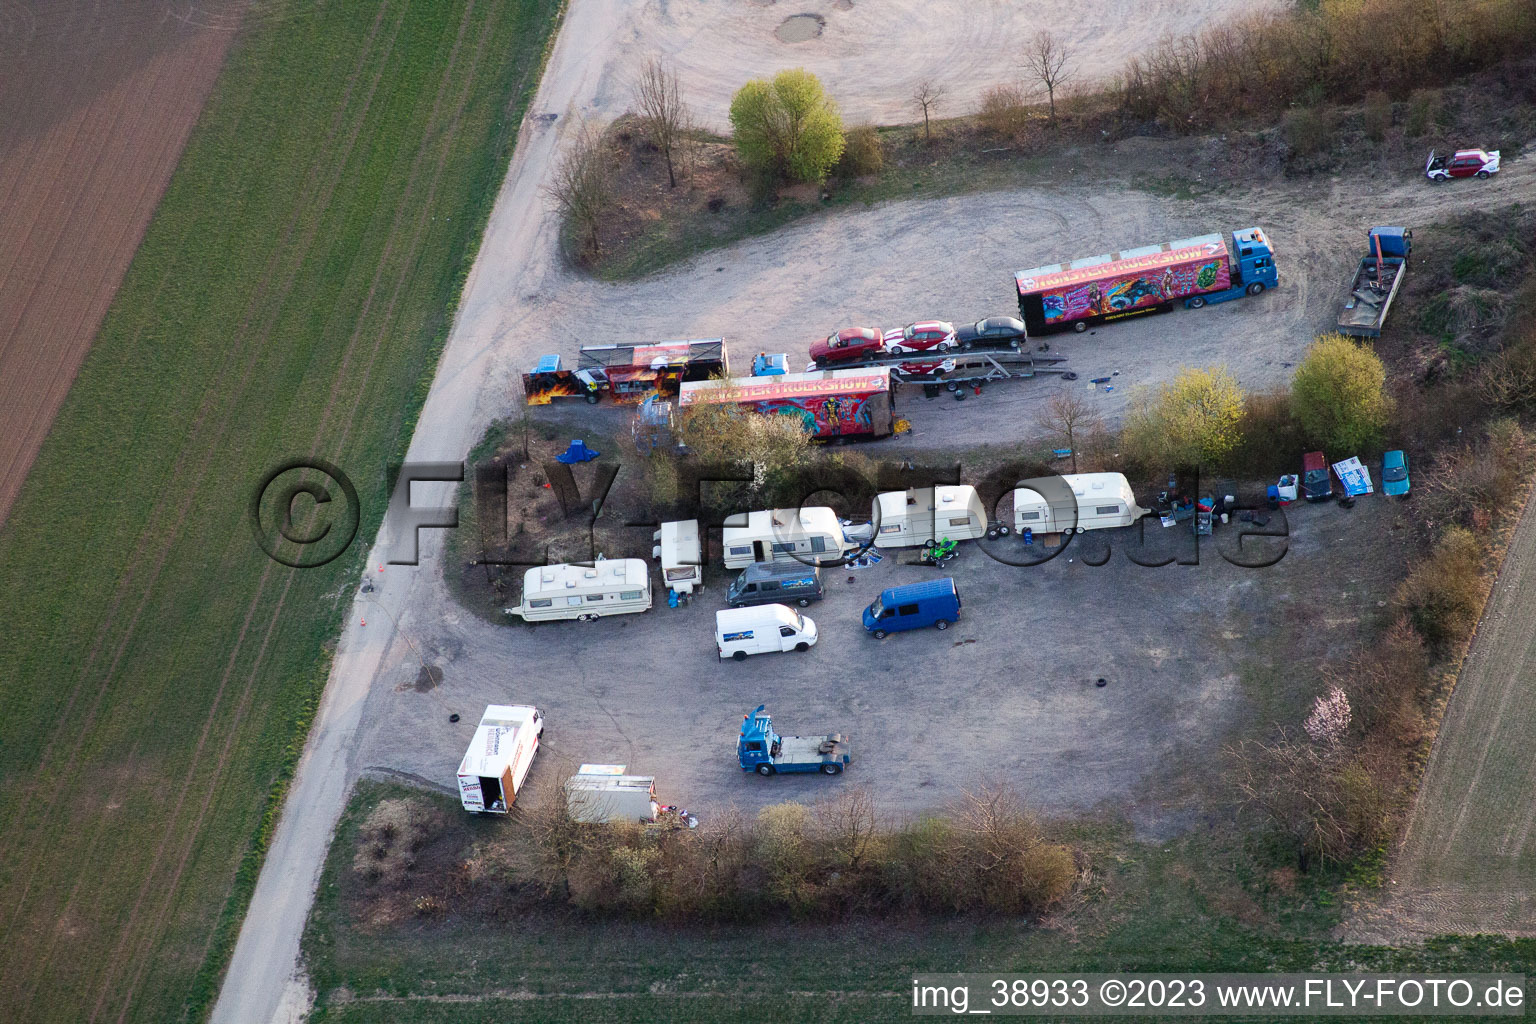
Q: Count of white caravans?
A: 5